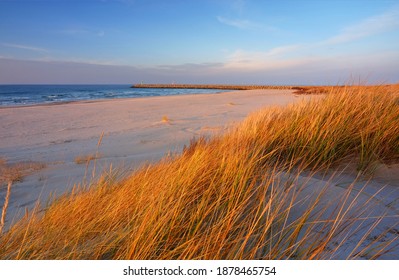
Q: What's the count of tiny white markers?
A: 2